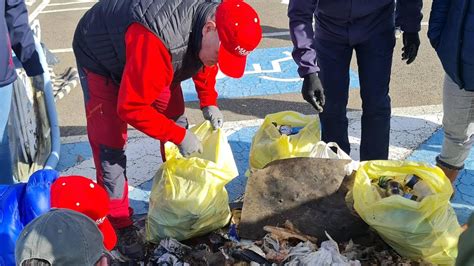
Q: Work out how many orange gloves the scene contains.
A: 0